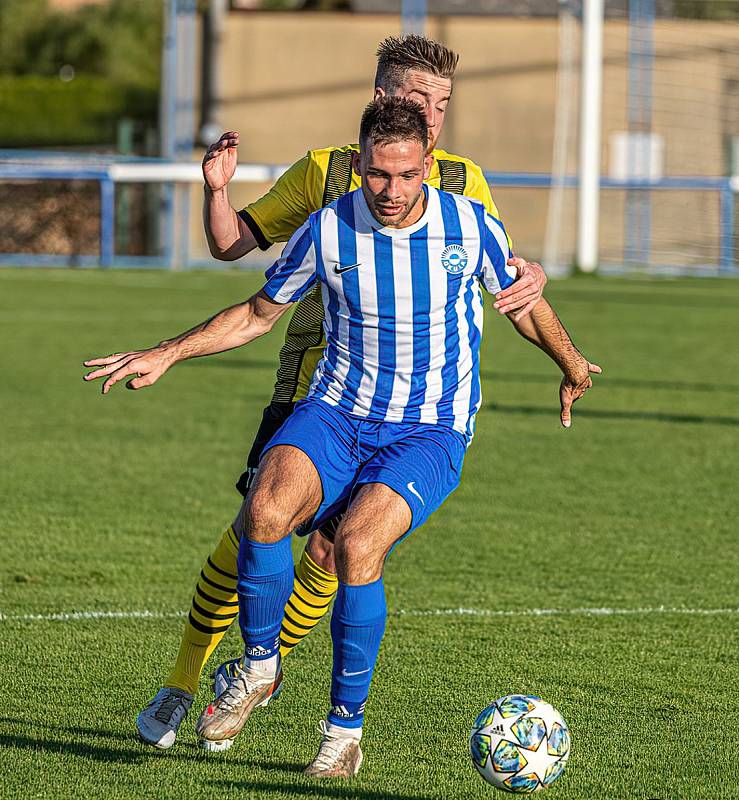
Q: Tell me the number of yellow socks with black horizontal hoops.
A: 2